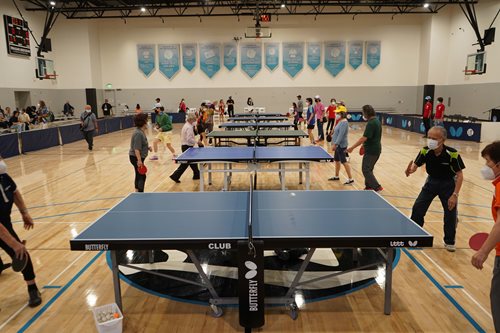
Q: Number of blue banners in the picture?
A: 12